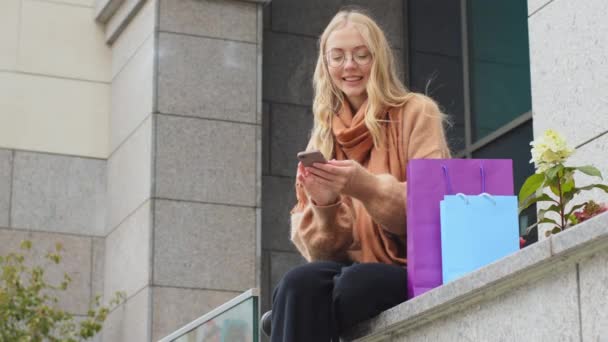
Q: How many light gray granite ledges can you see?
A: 1